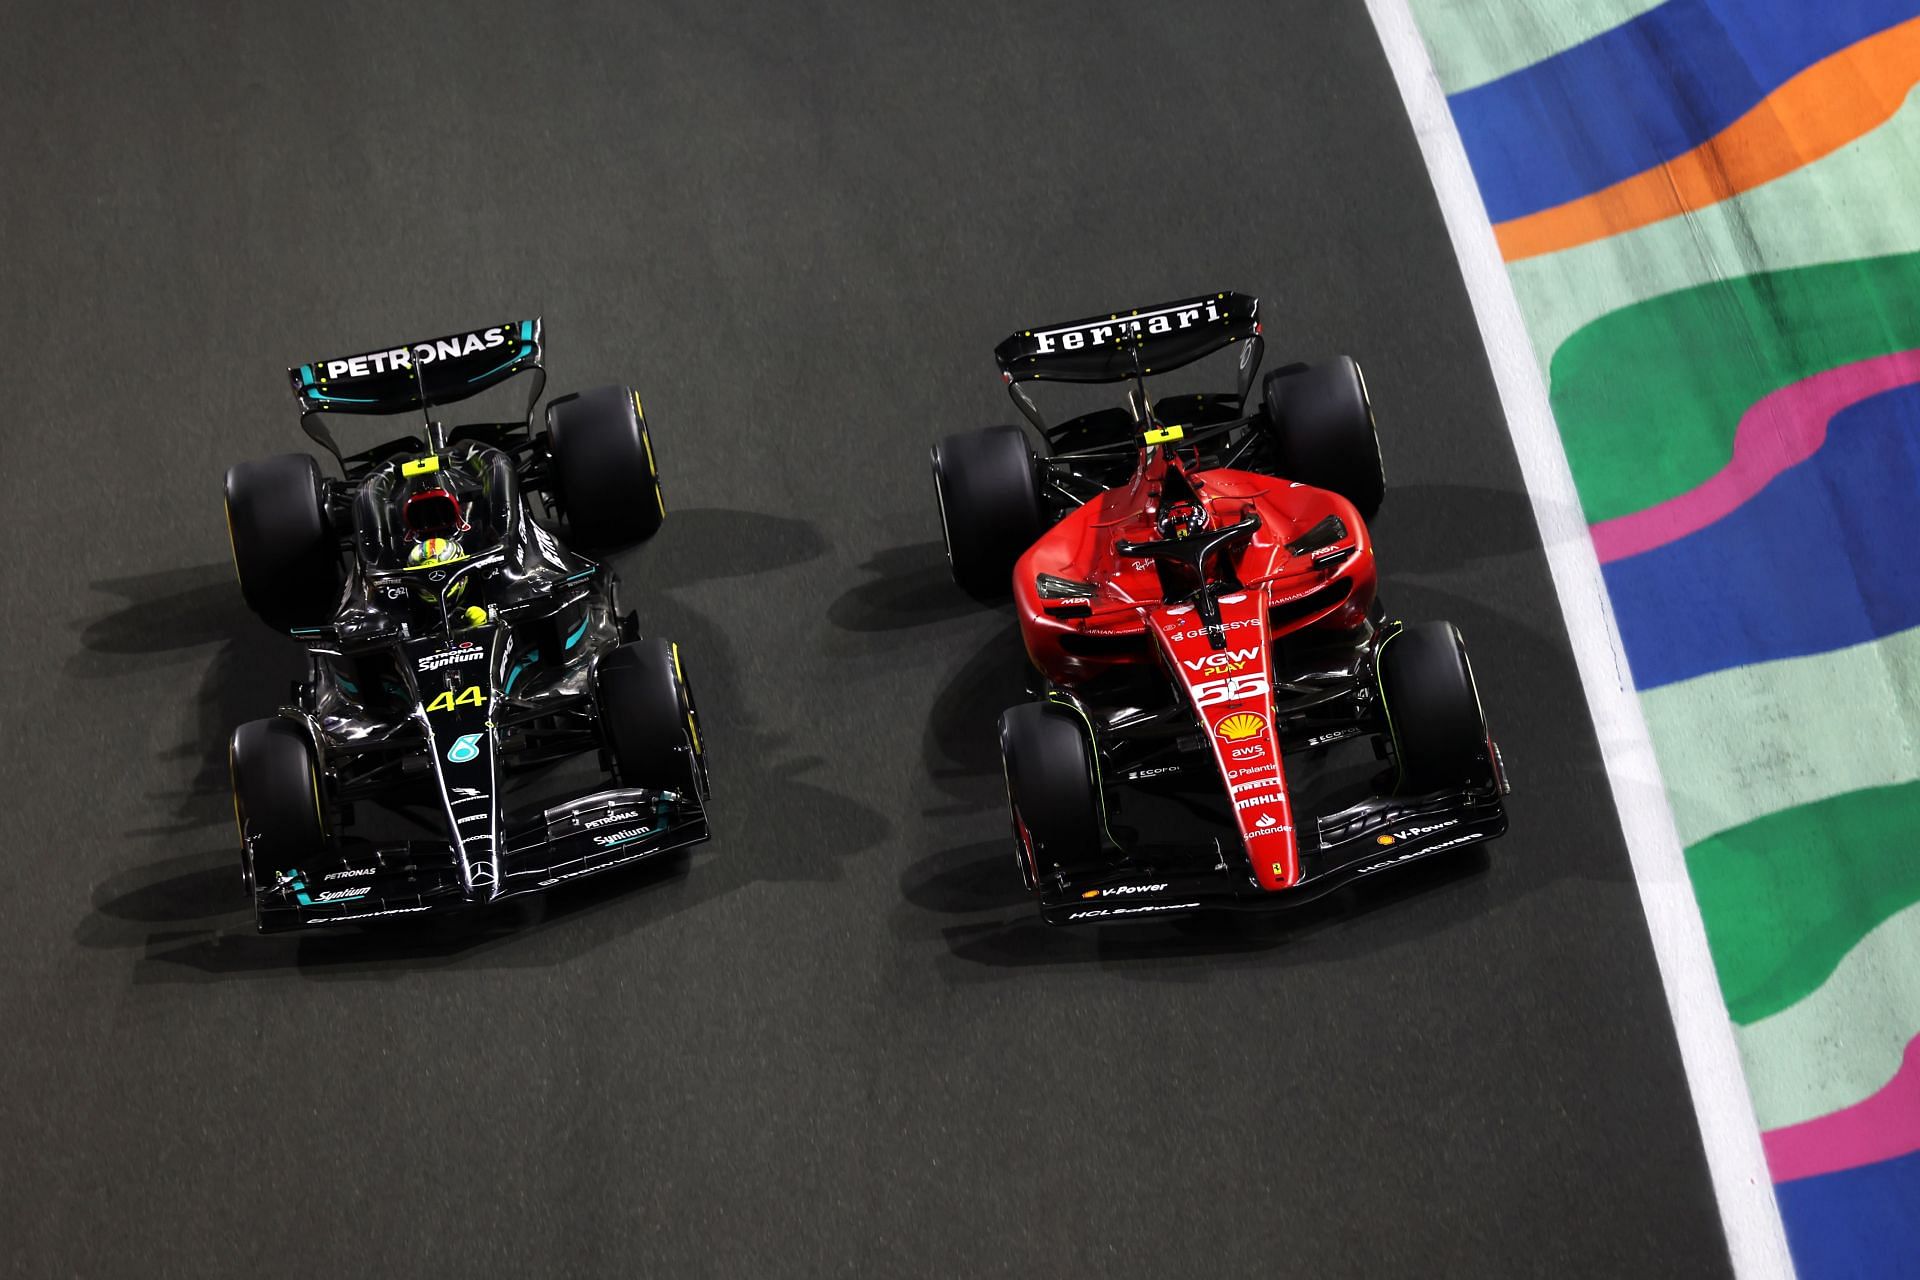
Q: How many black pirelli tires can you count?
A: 8